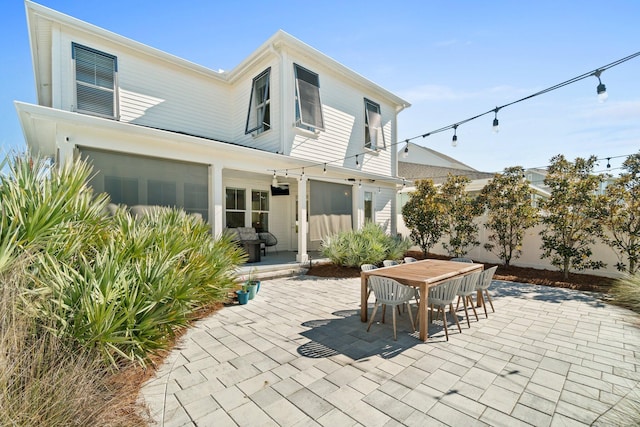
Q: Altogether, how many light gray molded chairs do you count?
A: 8